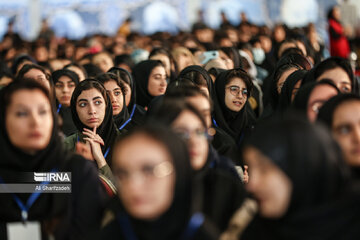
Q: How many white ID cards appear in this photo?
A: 1